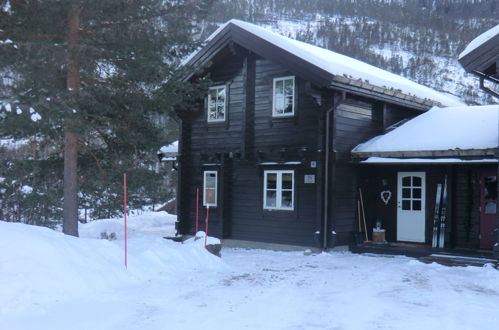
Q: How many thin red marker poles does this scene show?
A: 3